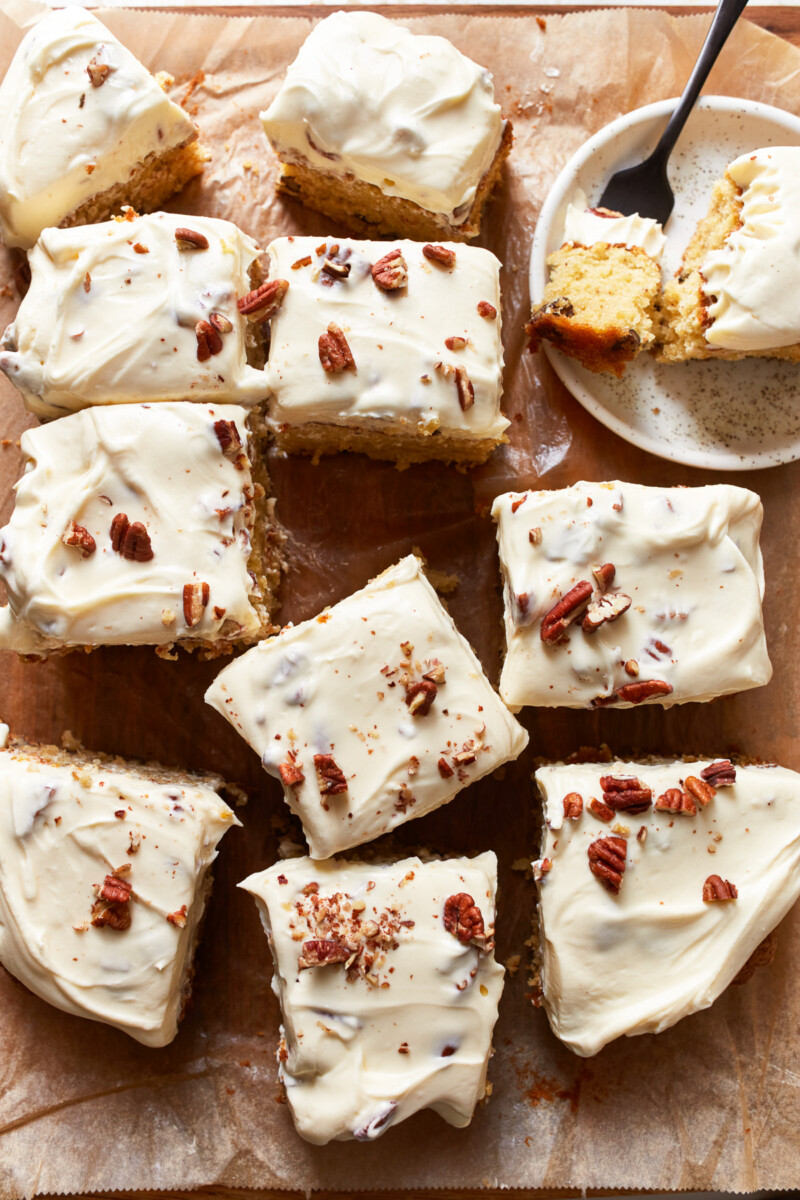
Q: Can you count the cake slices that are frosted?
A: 11